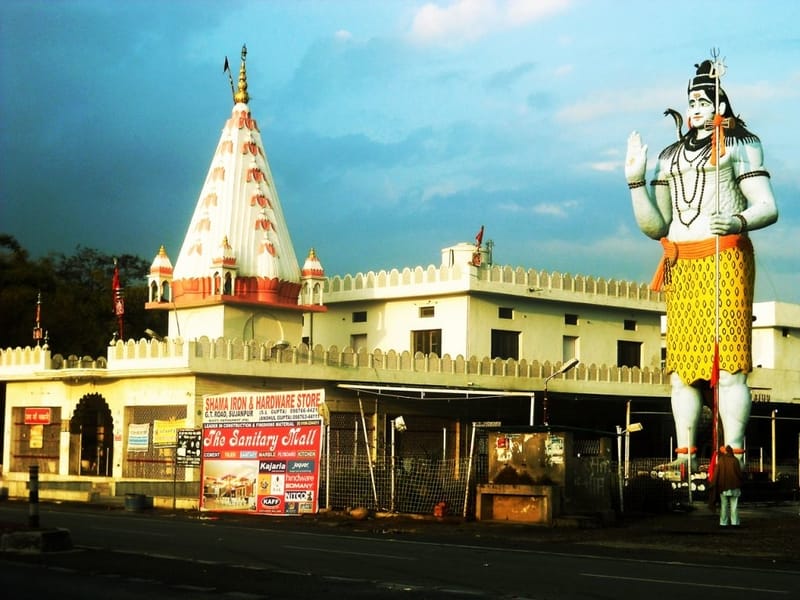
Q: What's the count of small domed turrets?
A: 3